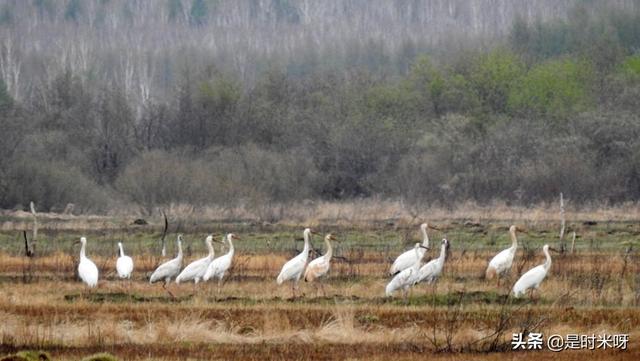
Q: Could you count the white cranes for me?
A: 12